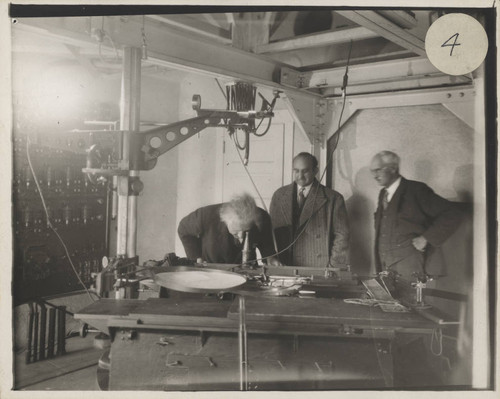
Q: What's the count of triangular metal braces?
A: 3